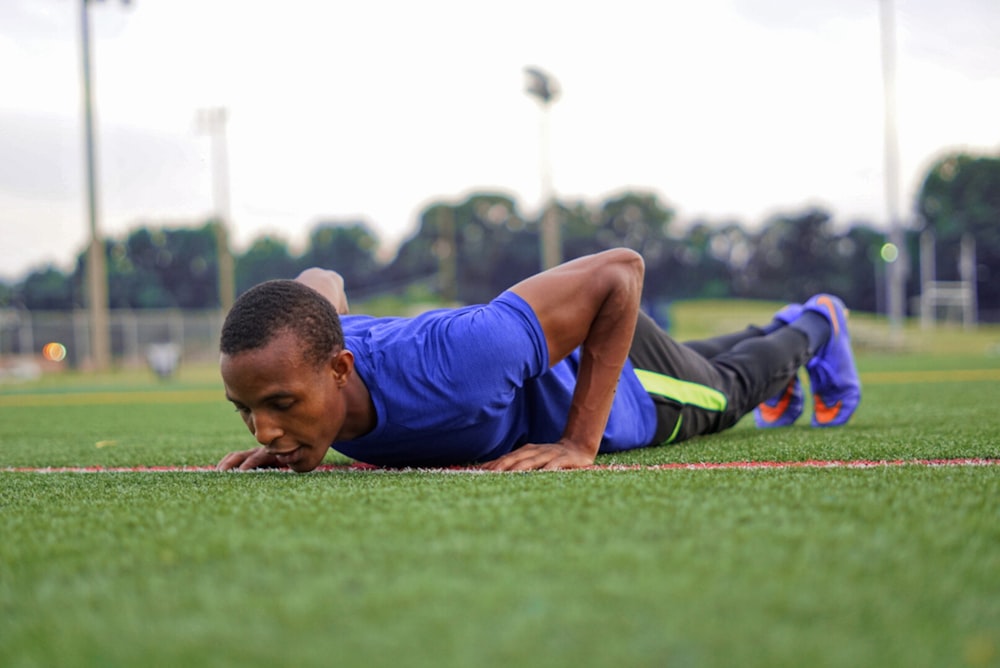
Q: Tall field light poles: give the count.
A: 4